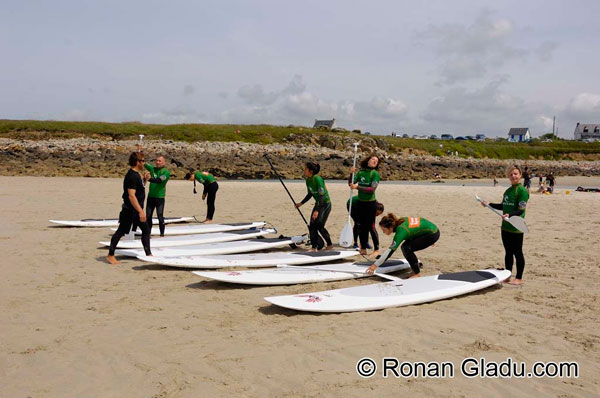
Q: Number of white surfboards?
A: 7